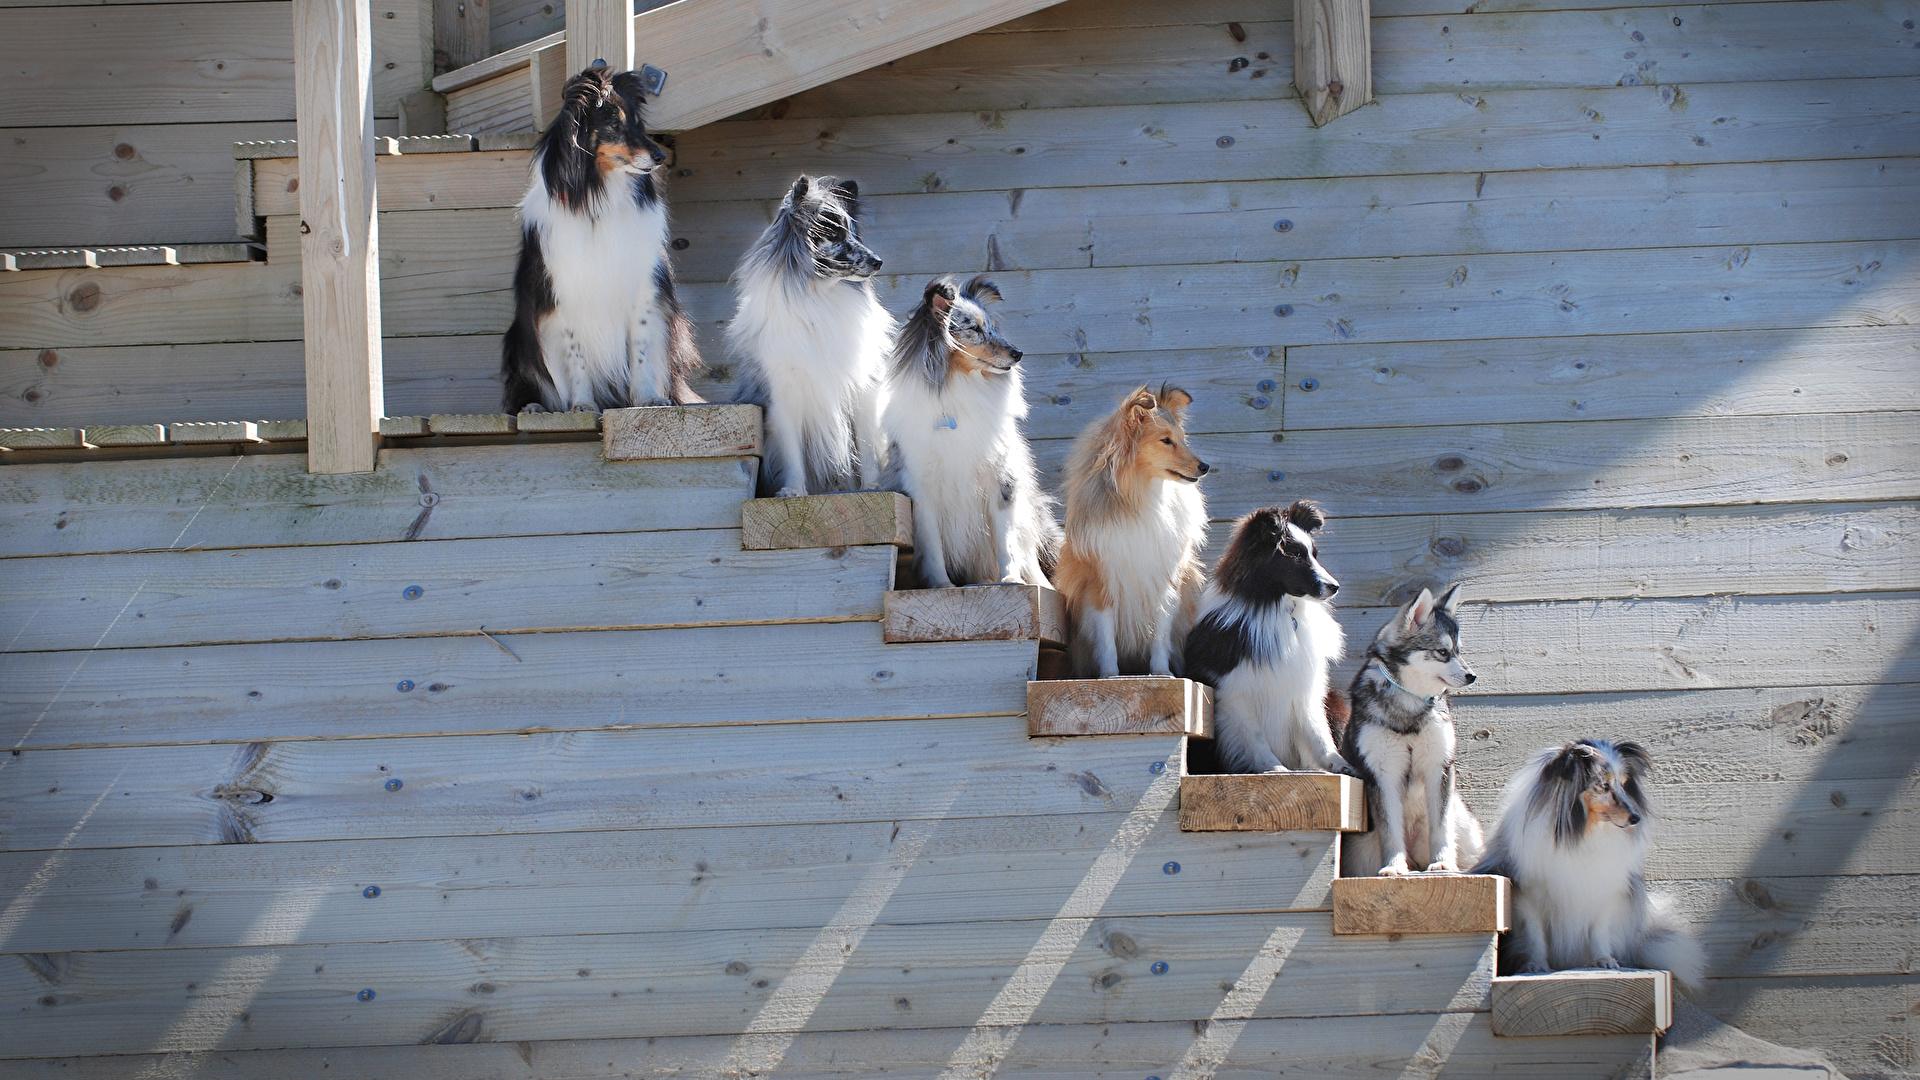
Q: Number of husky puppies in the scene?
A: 1